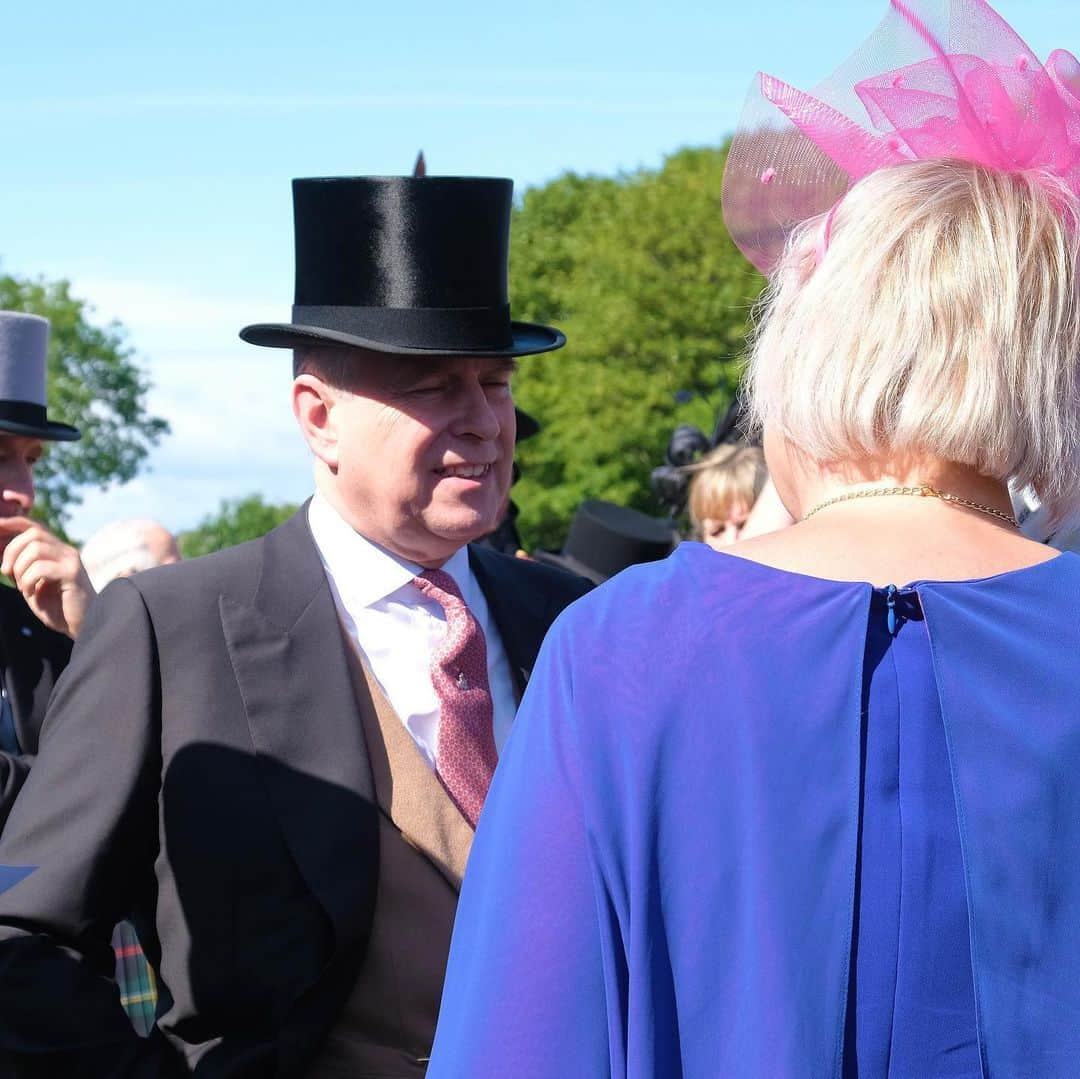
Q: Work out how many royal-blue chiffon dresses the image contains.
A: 1